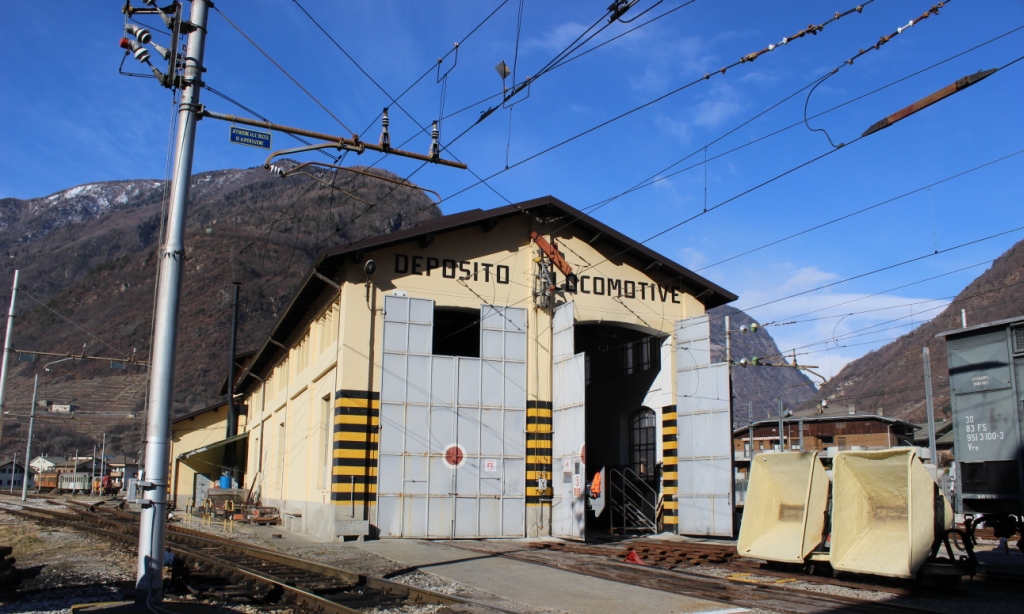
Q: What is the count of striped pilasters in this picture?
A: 3